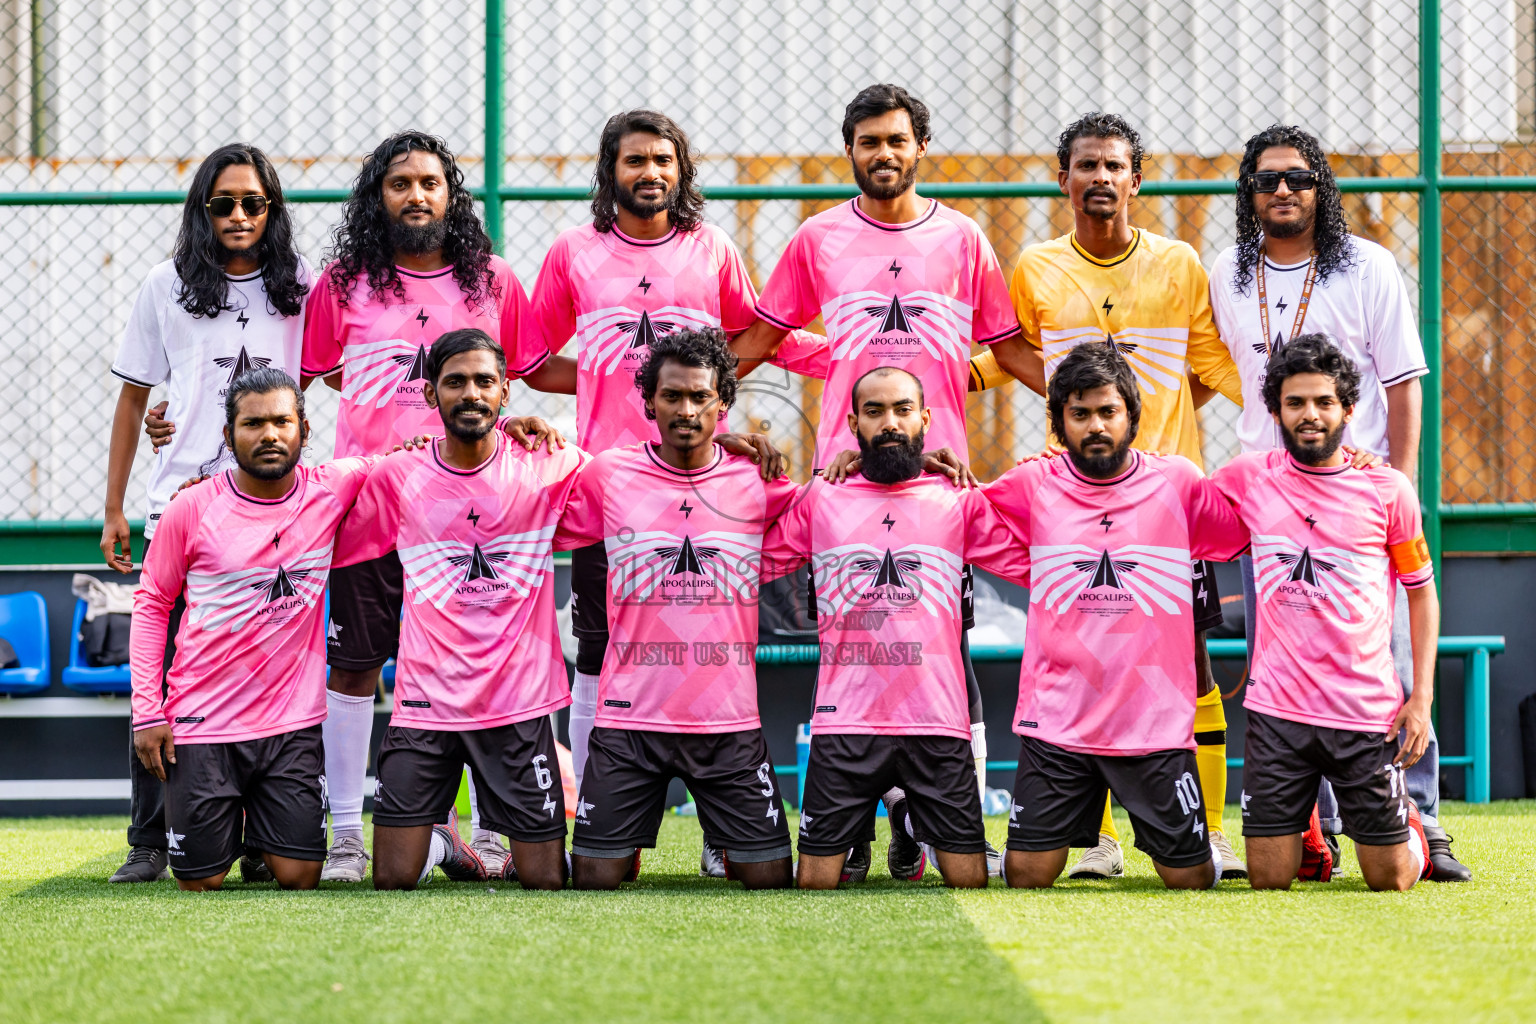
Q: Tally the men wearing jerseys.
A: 12